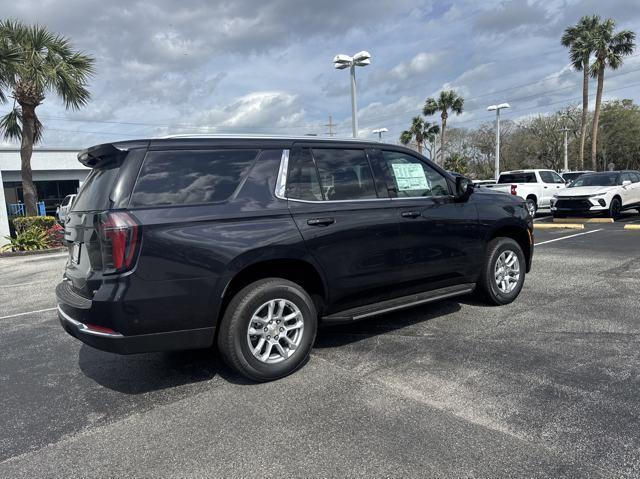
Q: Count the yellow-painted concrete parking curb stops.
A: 3